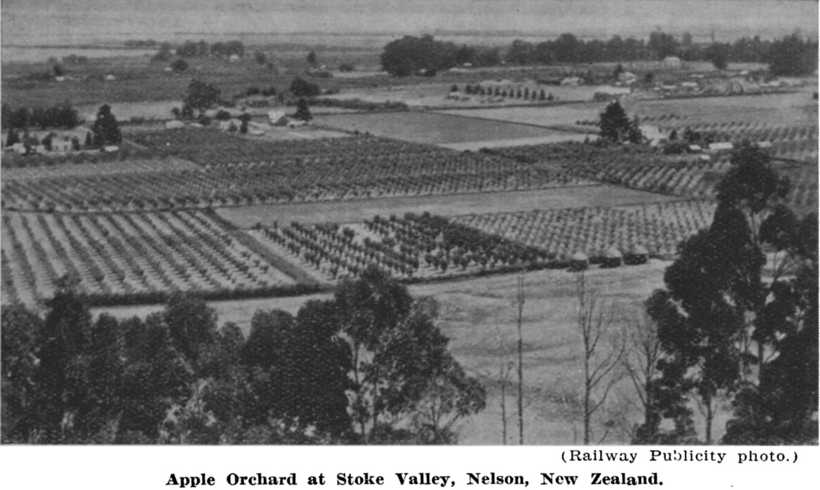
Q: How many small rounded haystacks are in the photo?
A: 3